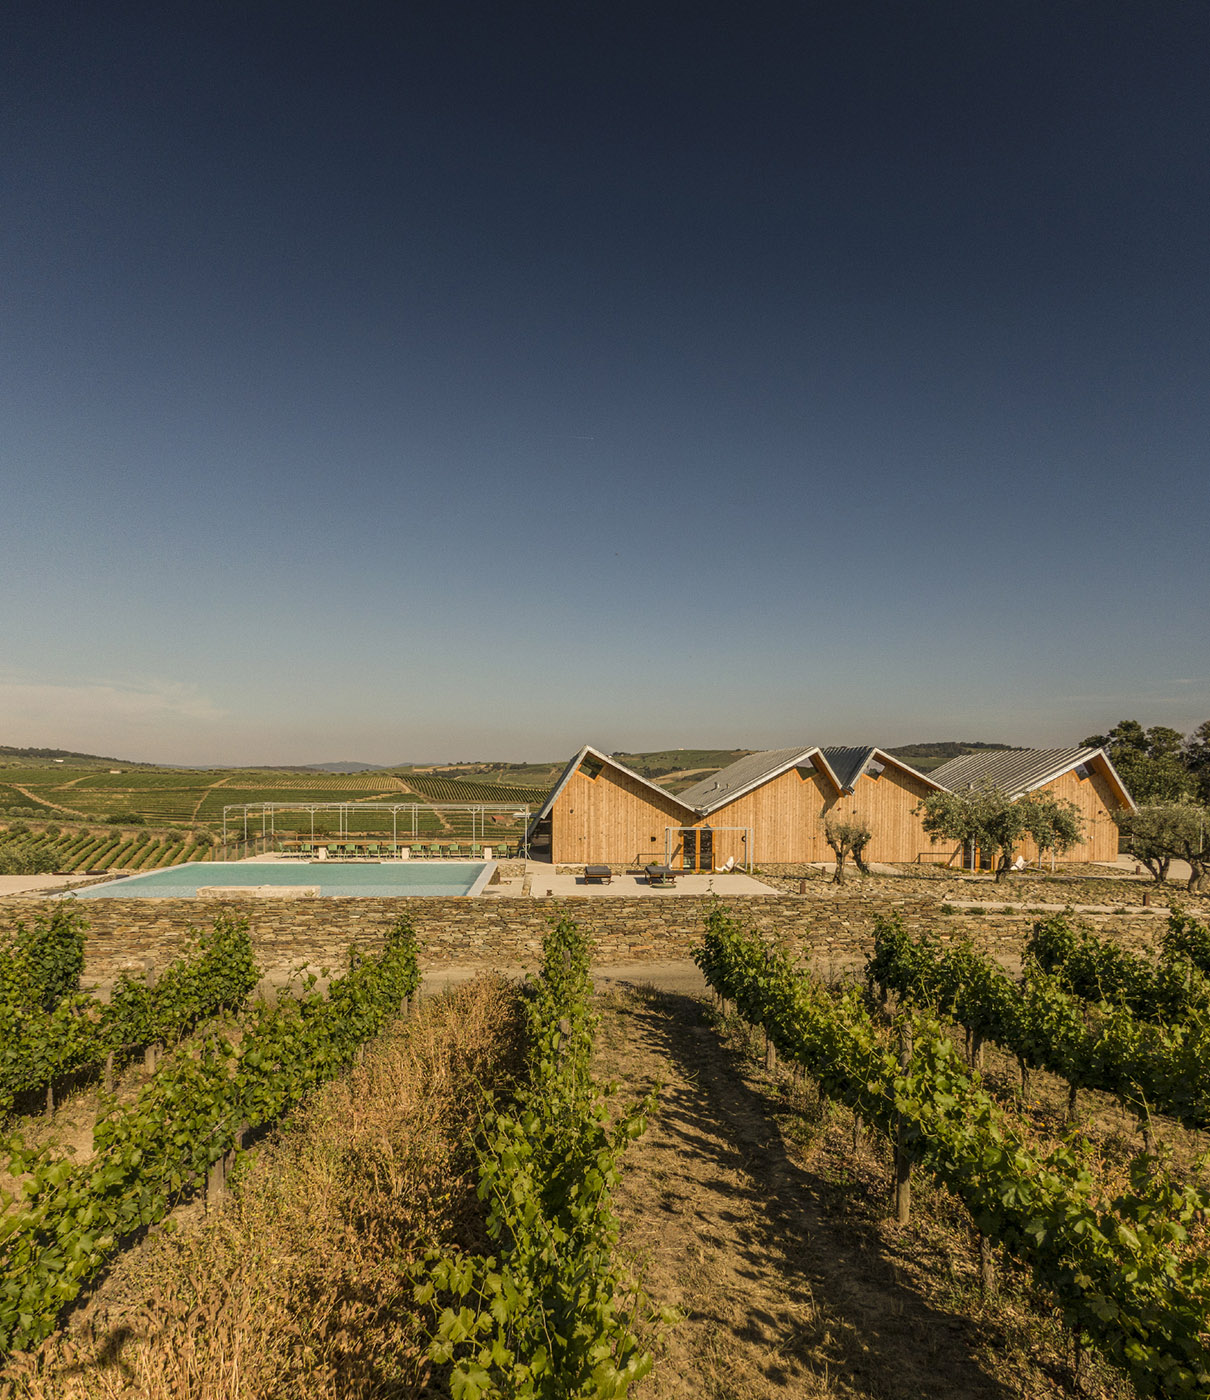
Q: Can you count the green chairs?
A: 12